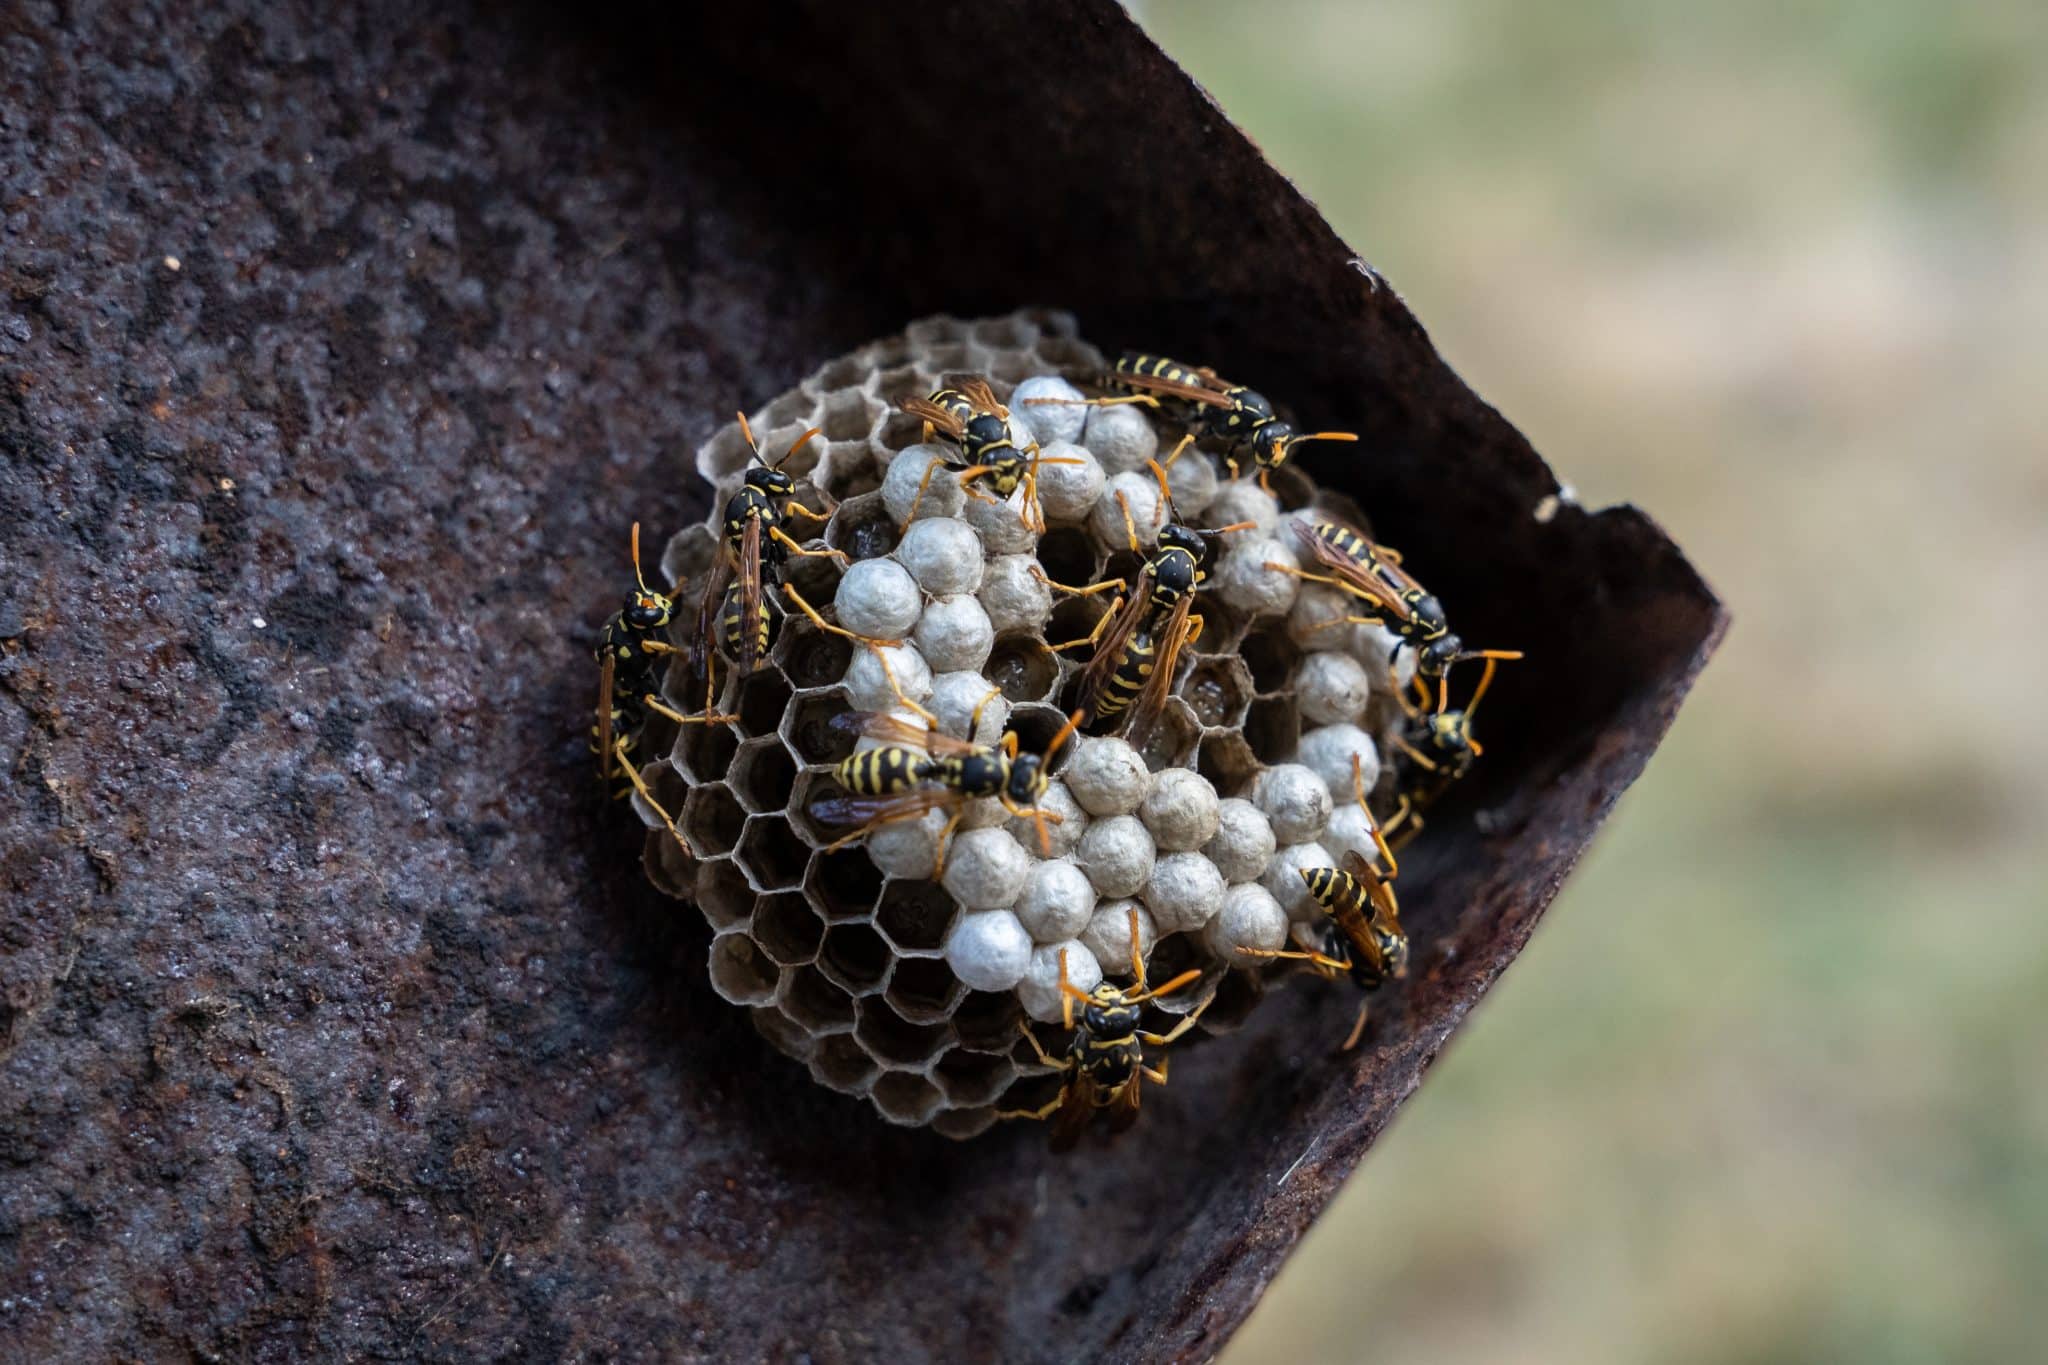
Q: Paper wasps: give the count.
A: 10